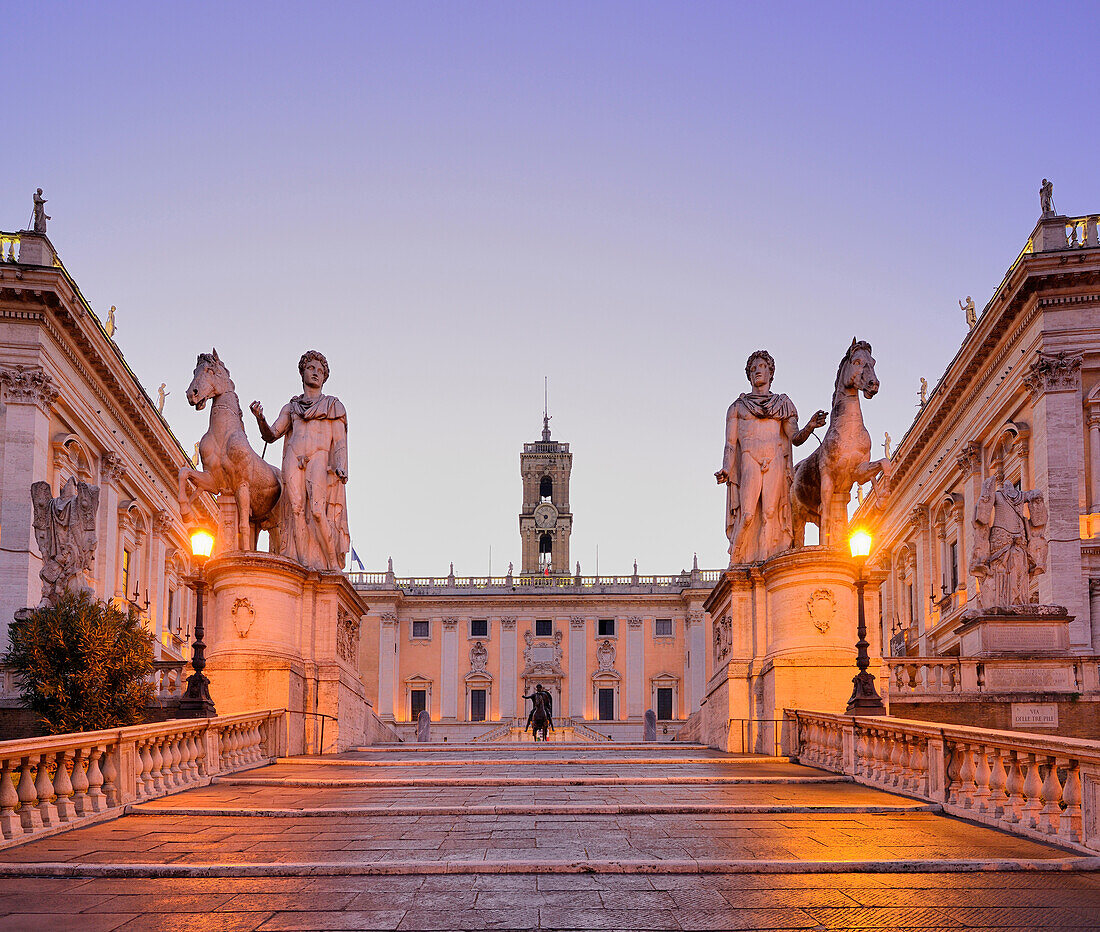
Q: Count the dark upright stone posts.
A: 2